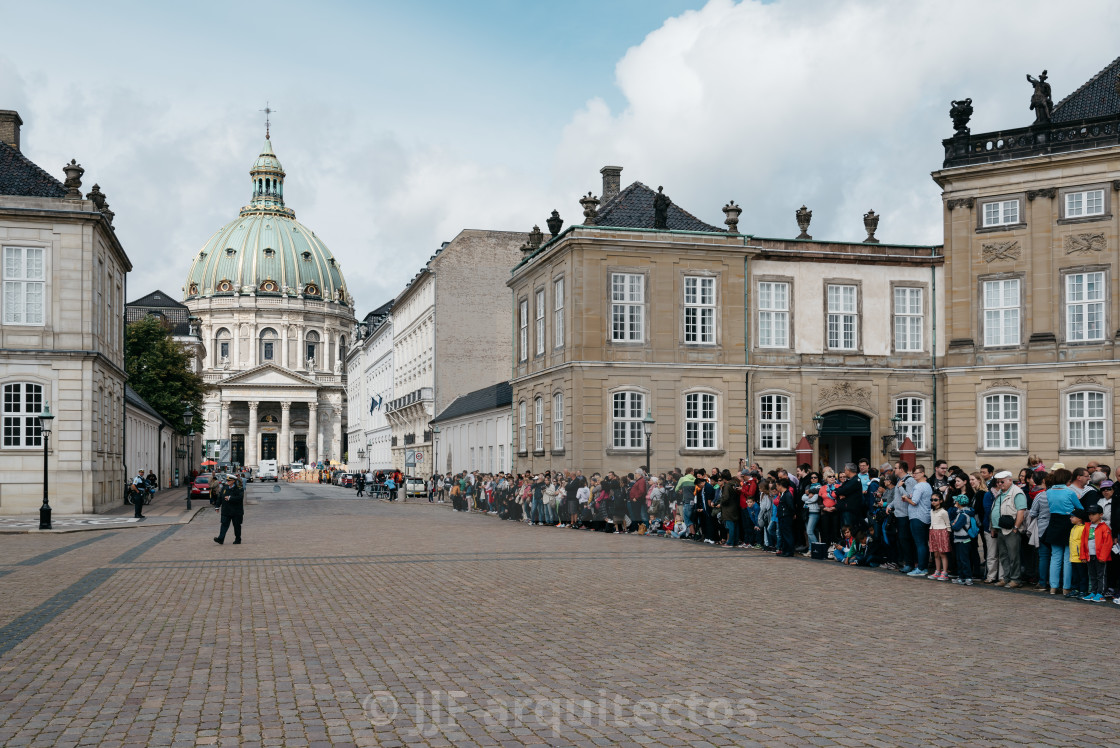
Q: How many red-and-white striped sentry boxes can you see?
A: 2